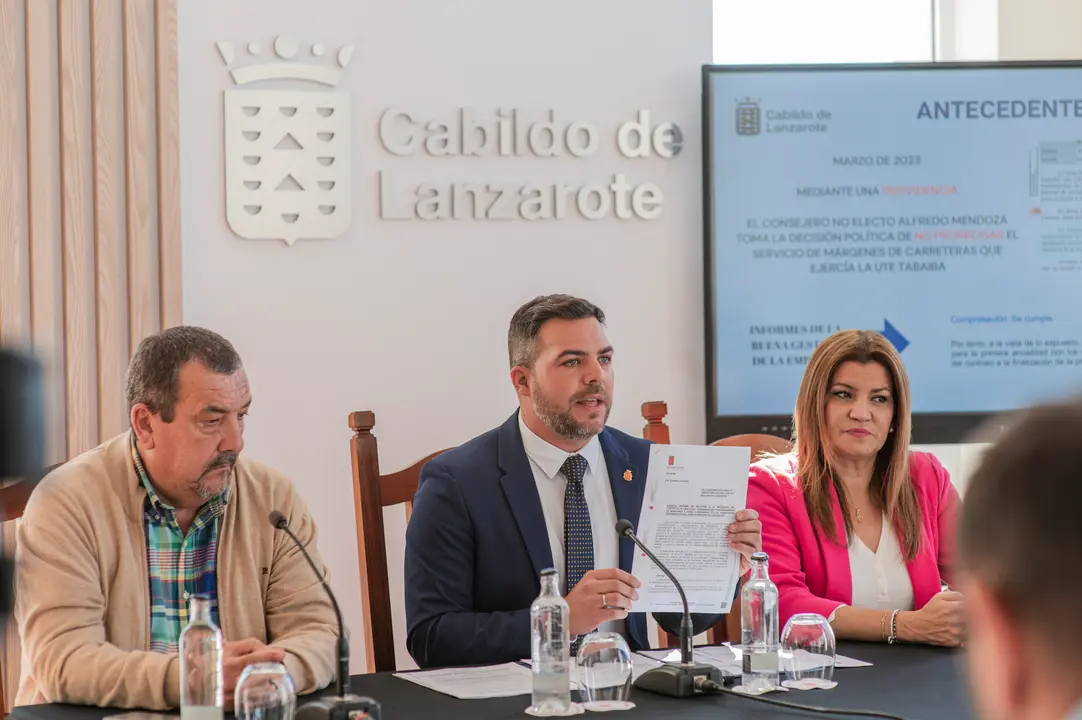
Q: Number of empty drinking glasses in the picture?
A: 3